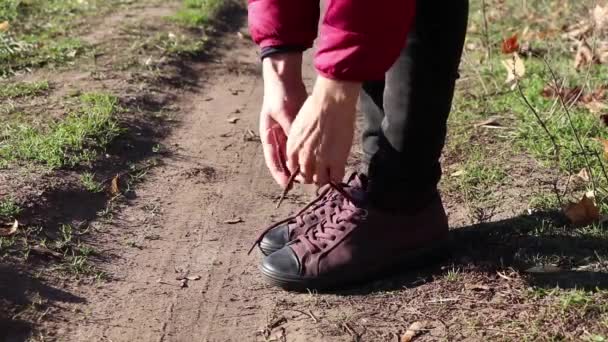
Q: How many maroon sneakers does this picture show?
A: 2